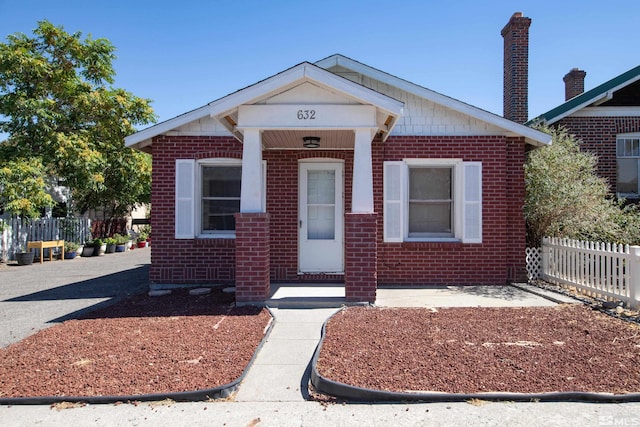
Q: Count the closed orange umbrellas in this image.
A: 0